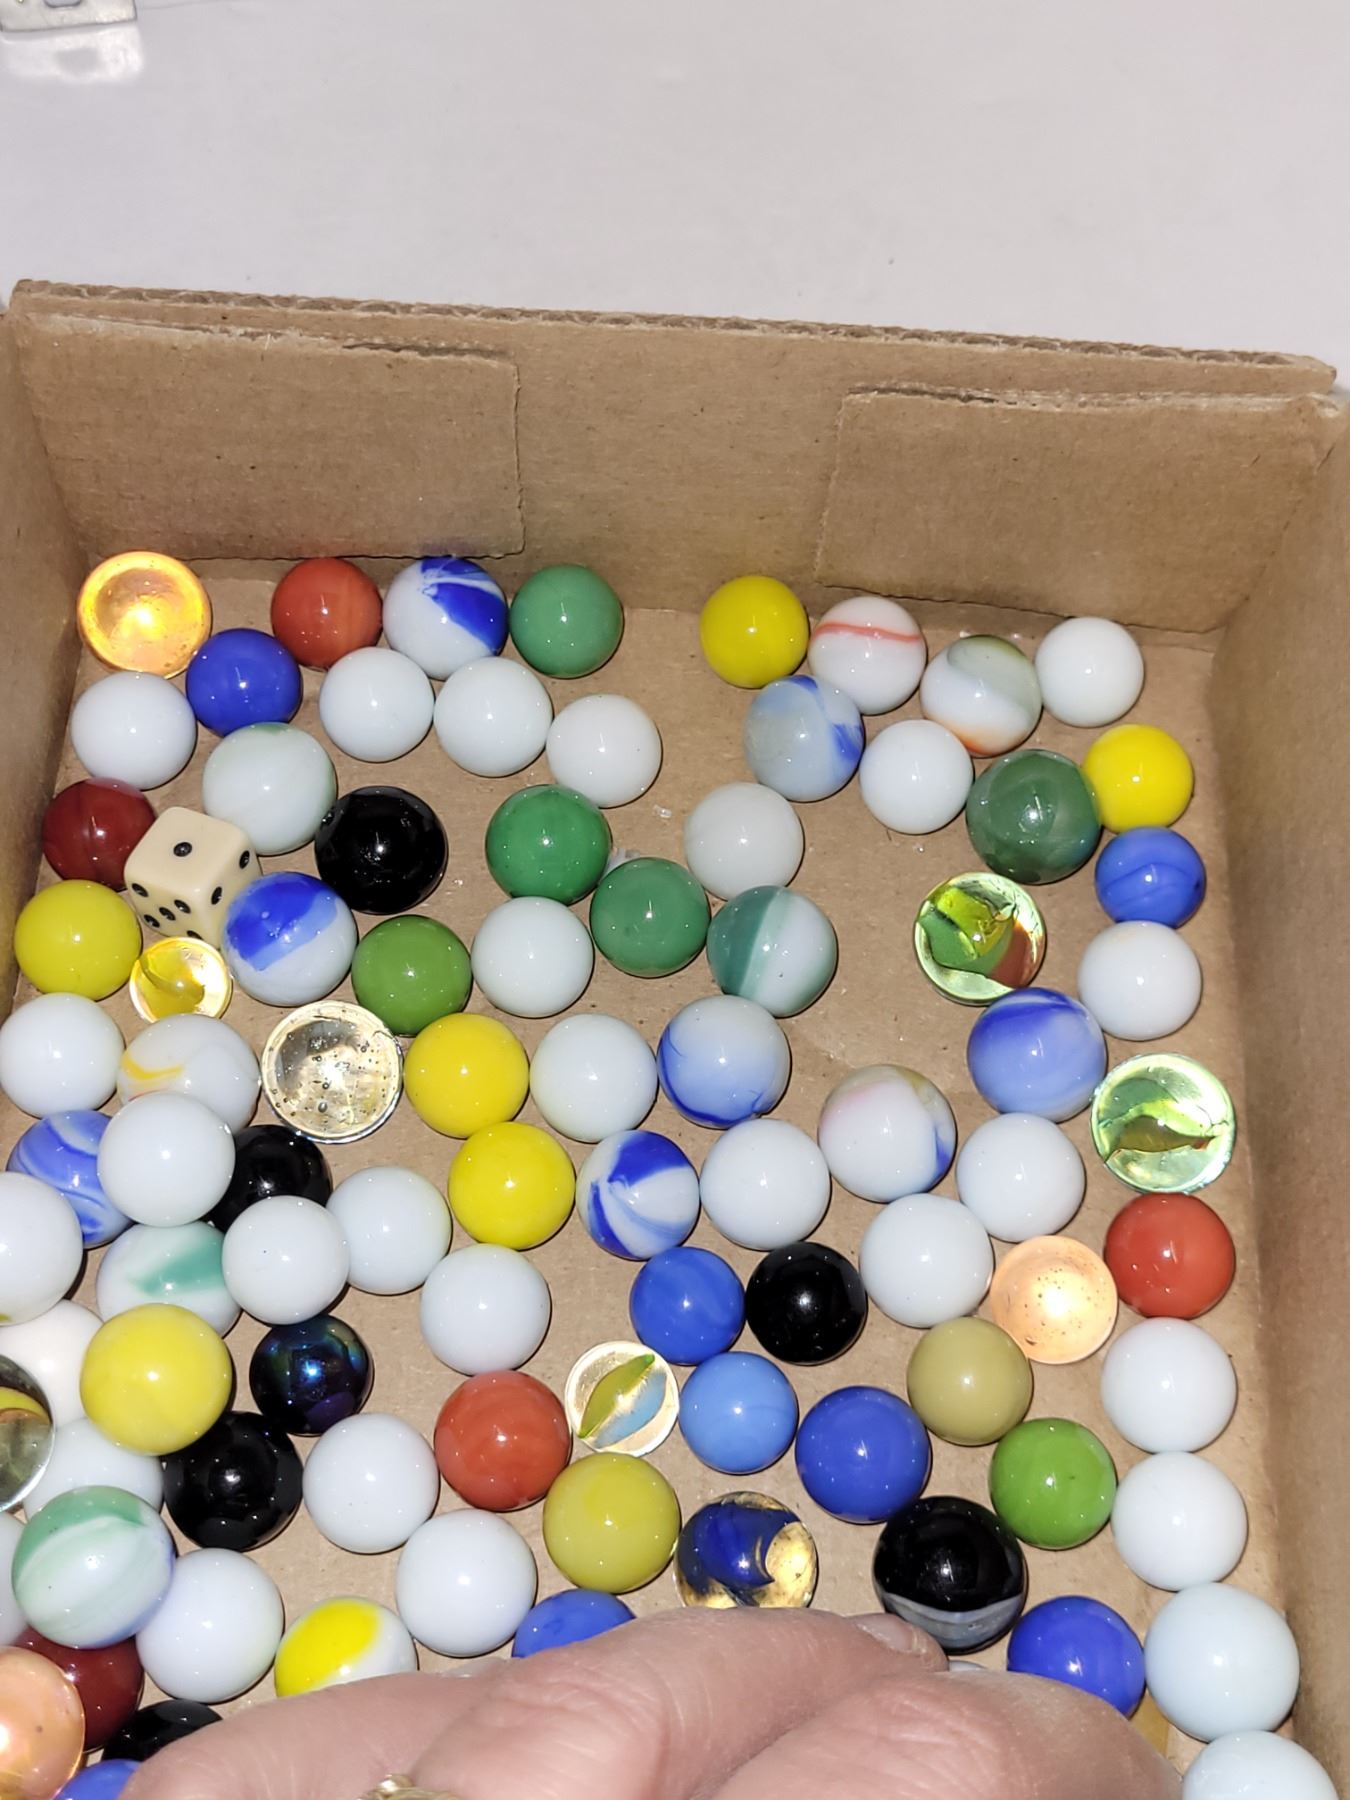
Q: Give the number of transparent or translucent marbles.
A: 10